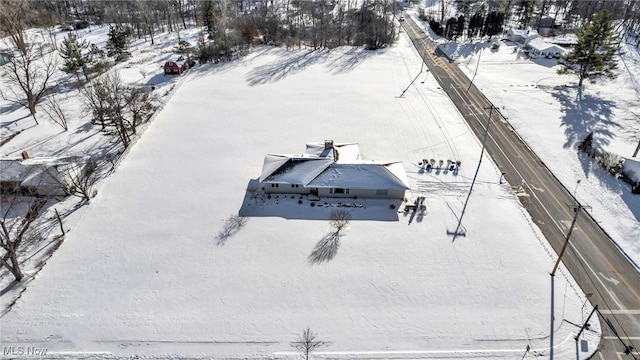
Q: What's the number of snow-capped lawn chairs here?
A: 0